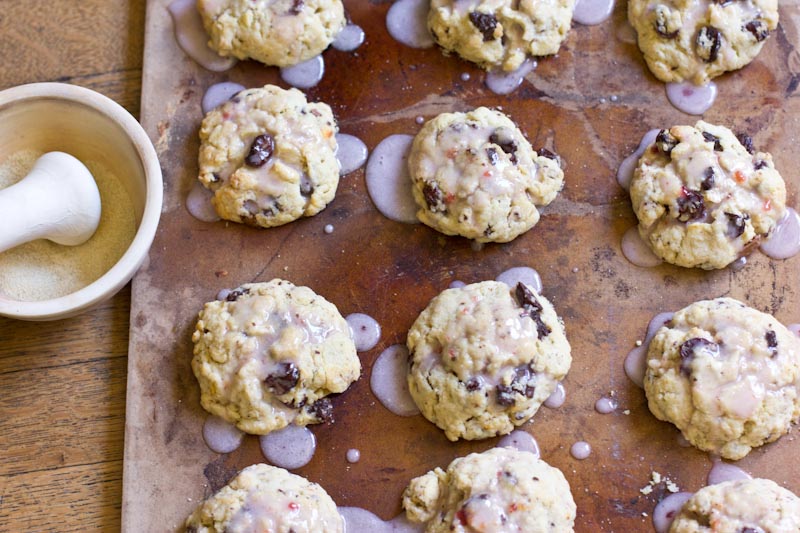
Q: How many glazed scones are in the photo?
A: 12